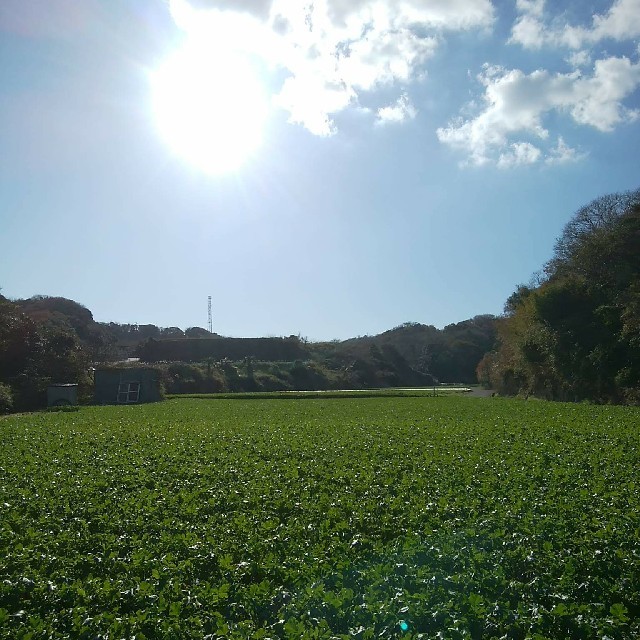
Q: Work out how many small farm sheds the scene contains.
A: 2